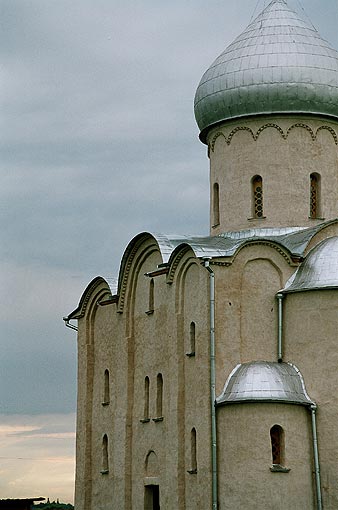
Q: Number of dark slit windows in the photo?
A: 11